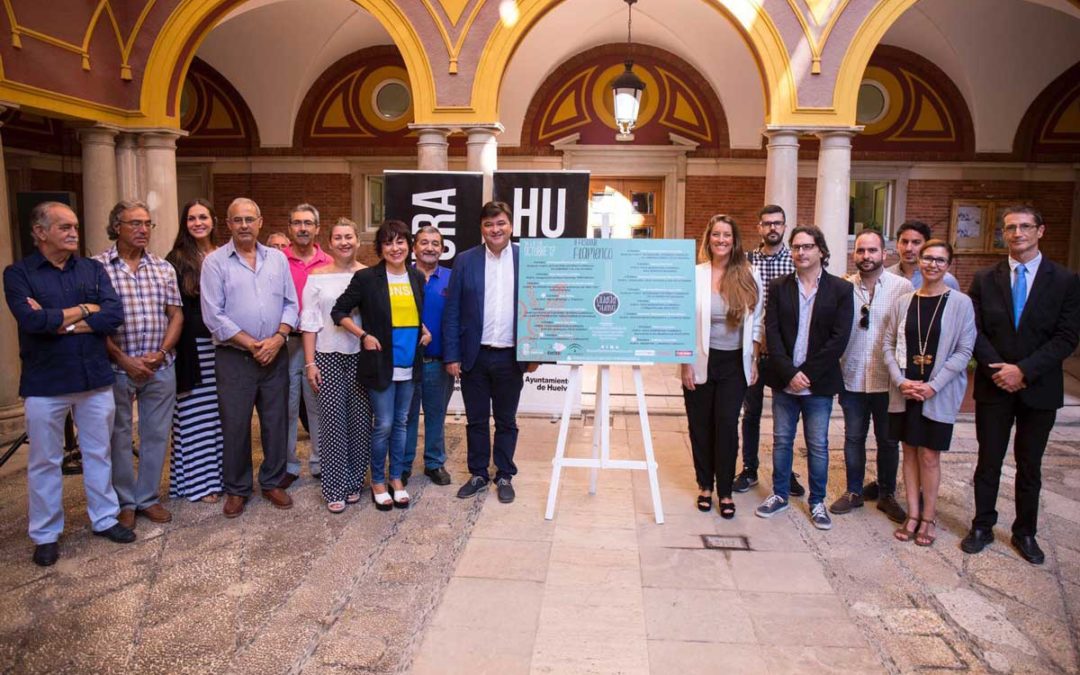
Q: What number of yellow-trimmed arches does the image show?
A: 3